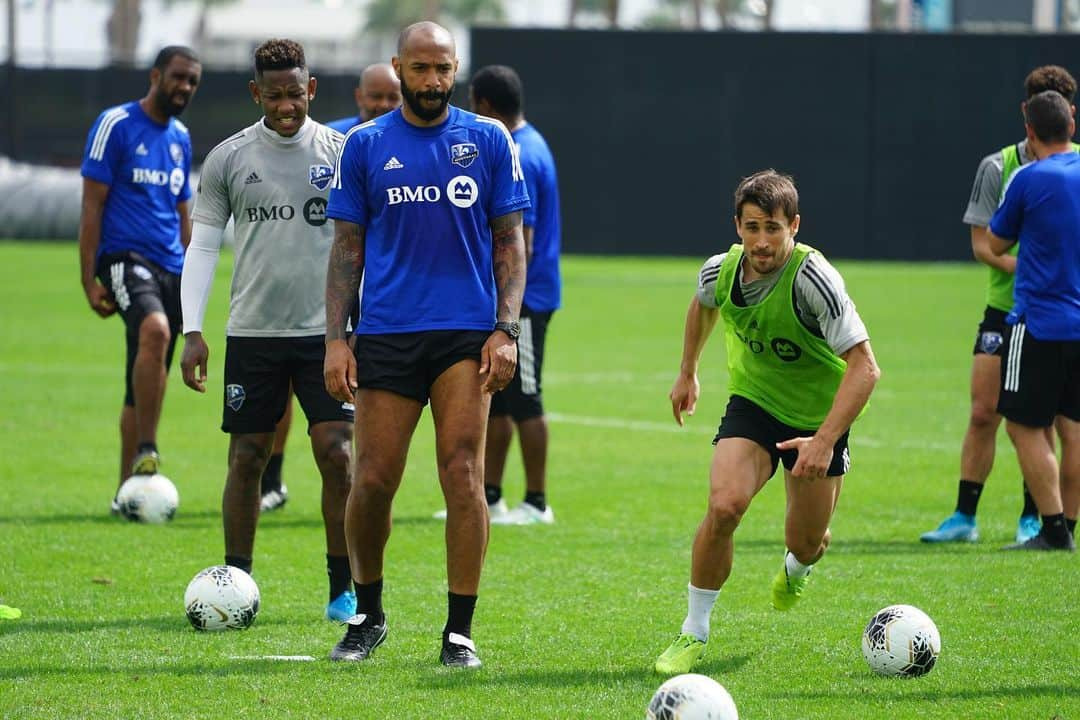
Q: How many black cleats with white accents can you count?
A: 2